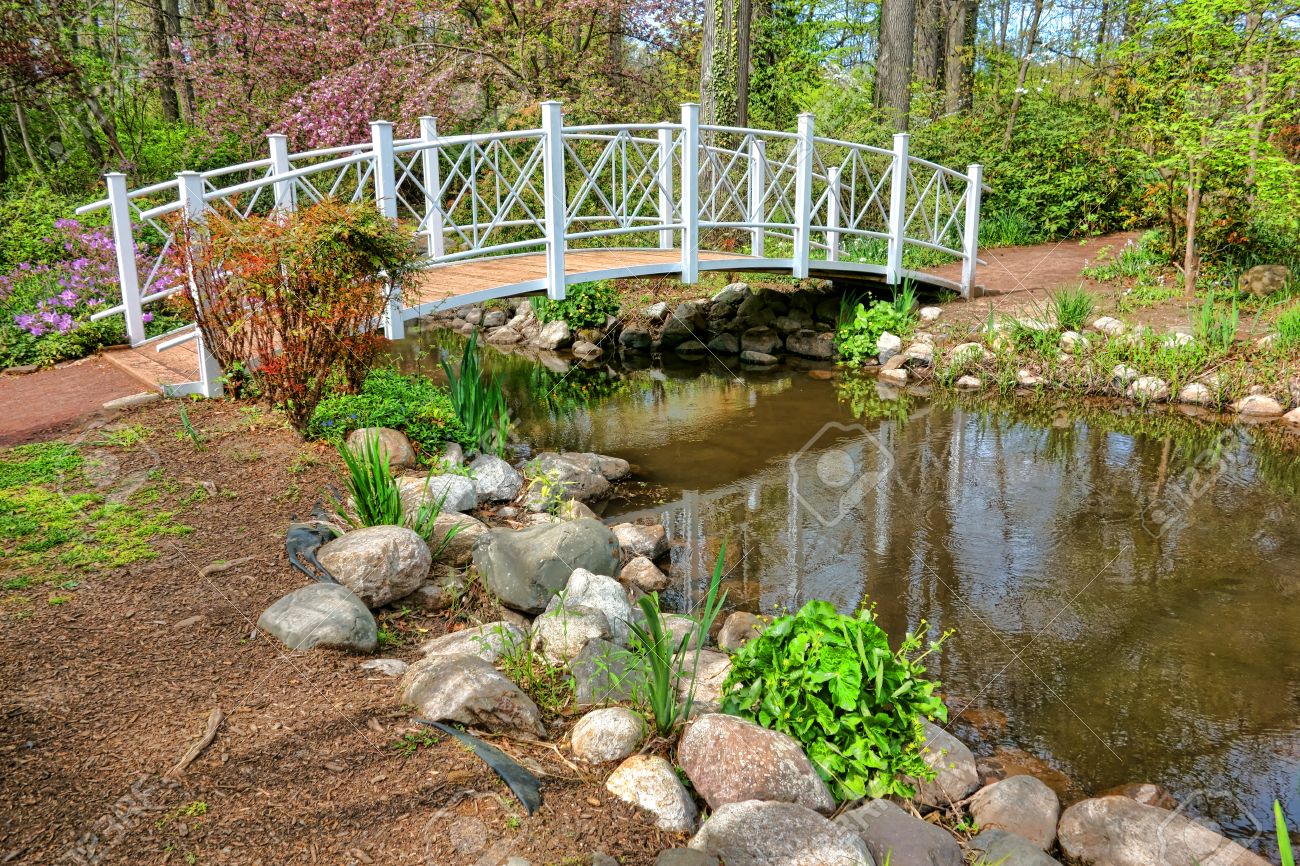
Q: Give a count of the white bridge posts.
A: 13